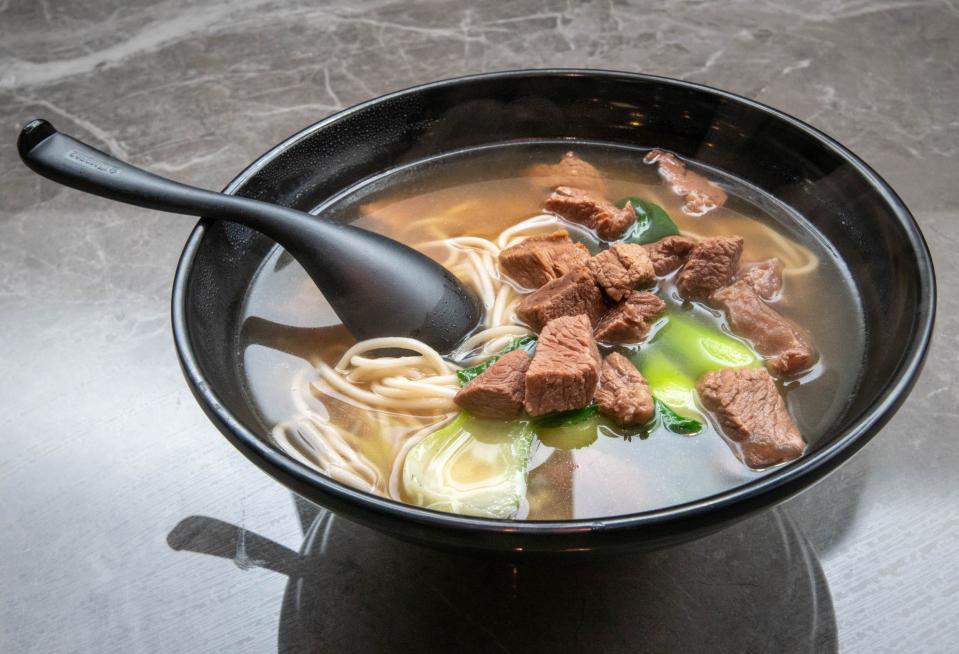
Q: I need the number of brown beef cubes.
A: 15